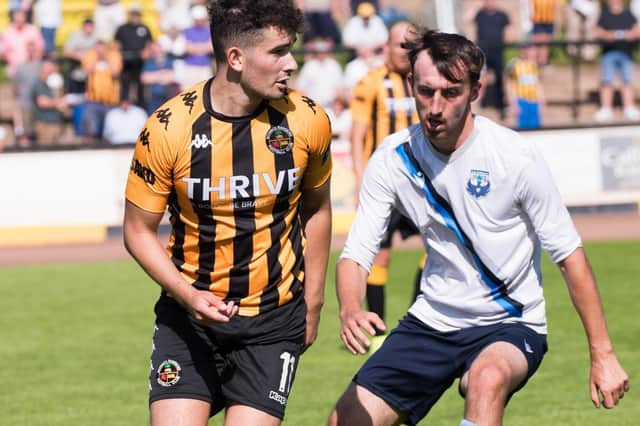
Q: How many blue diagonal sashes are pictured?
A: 1